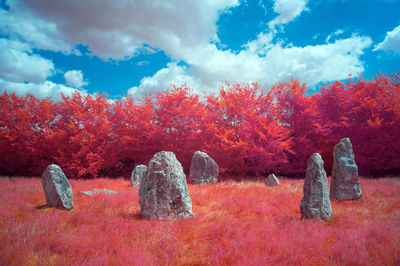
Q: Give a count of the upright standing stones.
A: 7